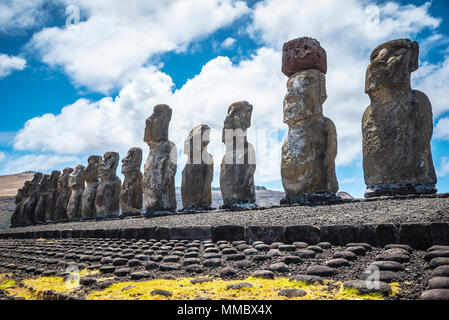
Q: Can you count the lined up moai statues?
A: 15